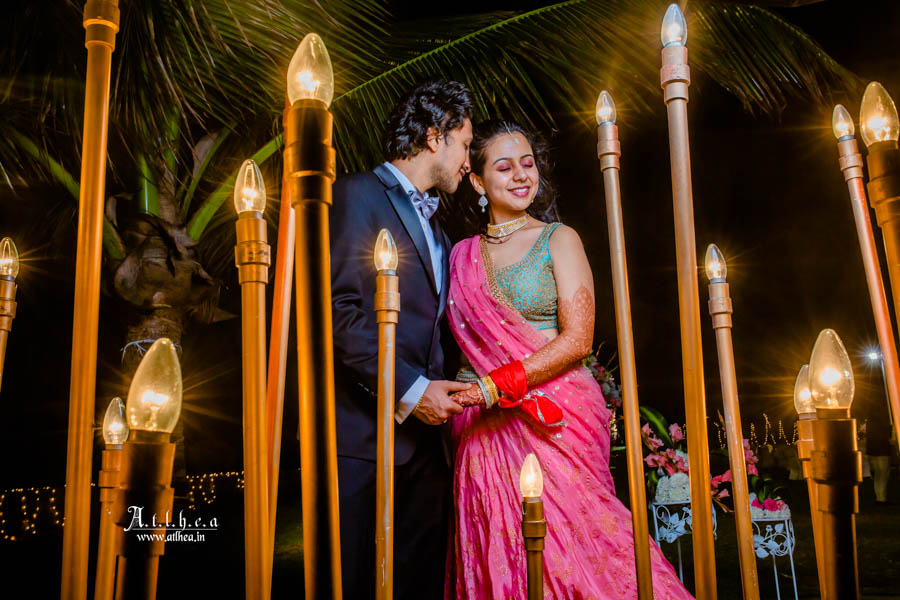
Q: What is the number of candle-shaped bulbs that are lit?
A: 14